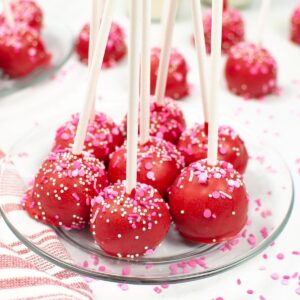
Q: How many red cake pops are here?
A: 14